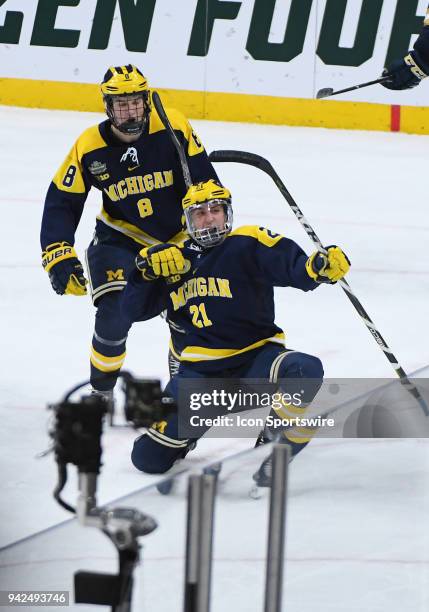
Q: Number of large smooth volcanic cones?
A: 0